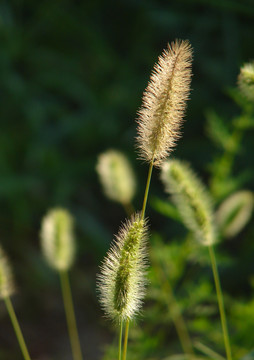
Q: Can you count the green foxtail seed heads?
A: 8